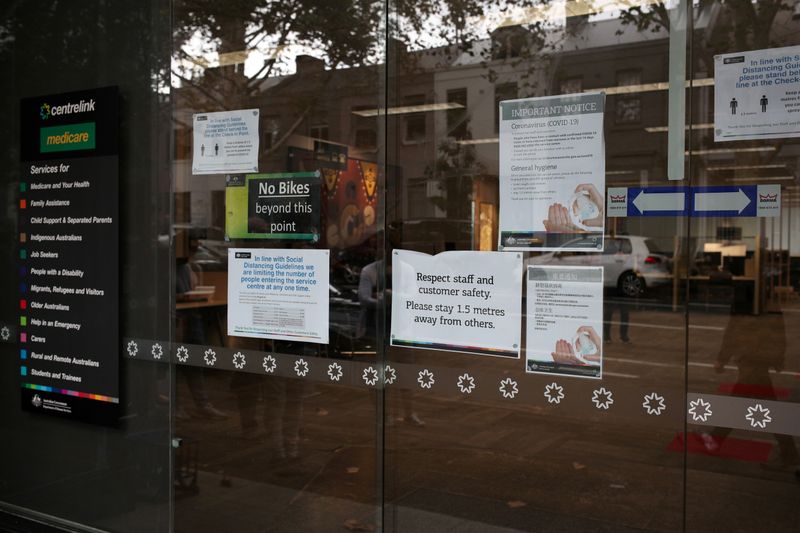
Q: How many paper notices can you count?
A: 7